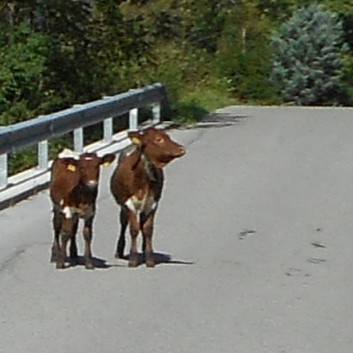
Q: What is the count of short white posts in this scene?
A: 6